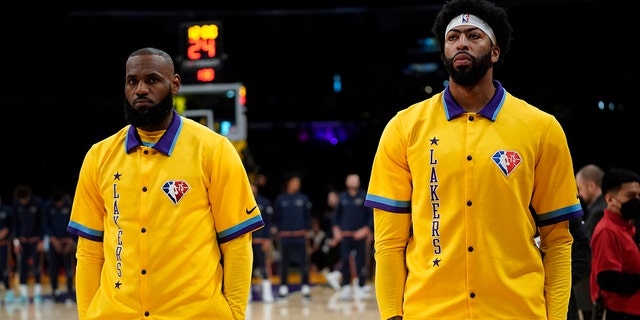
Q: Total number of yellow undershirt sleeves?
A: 4